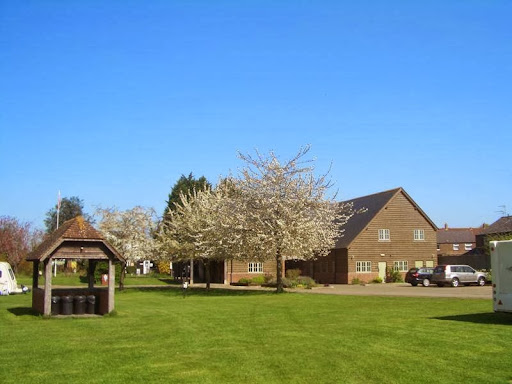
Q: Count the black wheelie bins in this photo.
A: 4